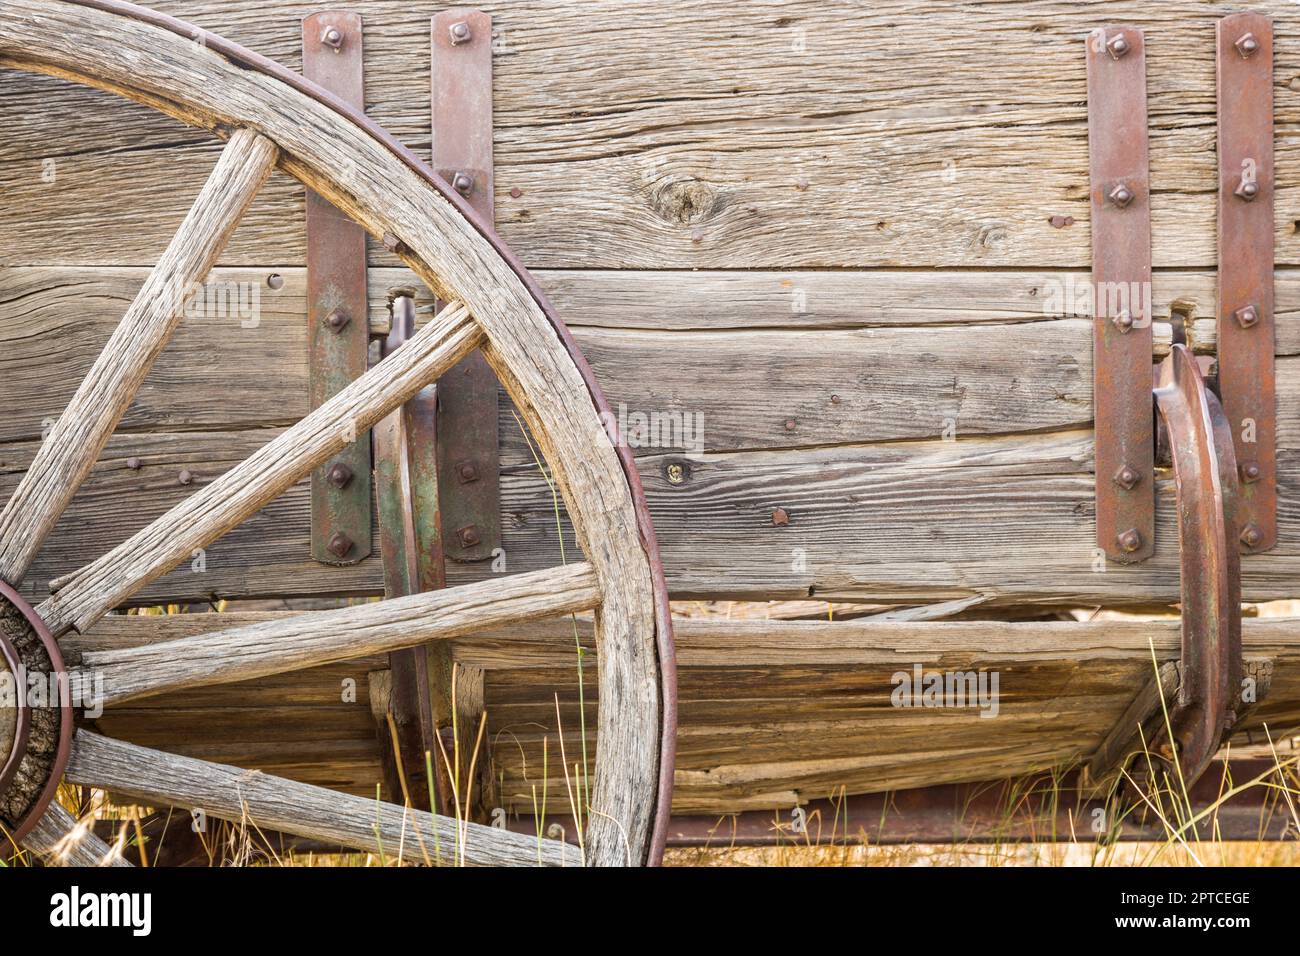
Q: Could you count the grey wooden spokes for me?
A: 5